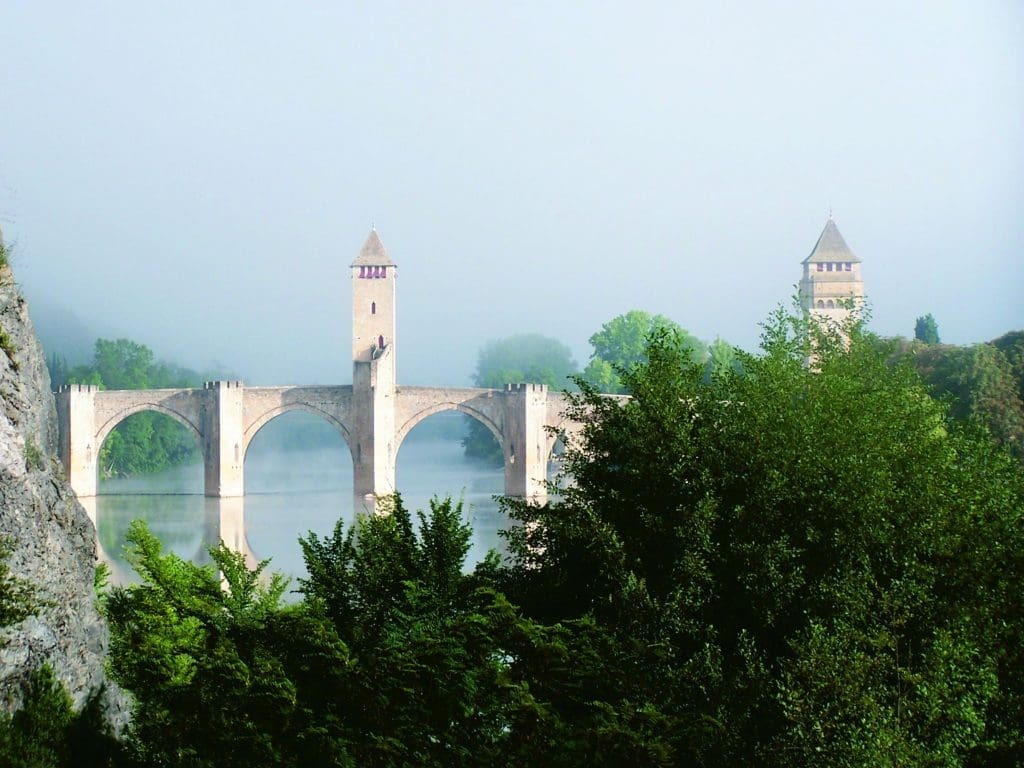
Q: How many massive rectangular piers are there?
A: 4